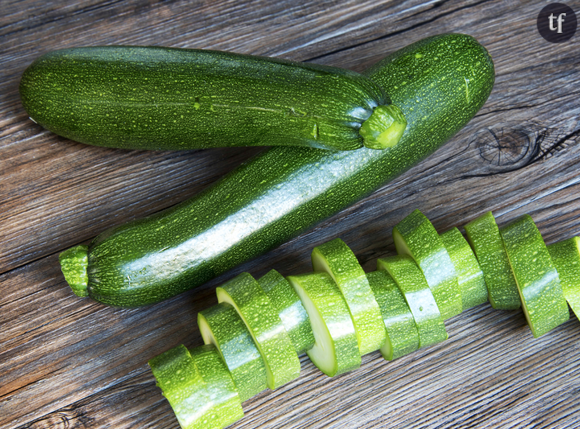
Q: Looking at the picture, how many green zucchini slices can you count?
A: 14